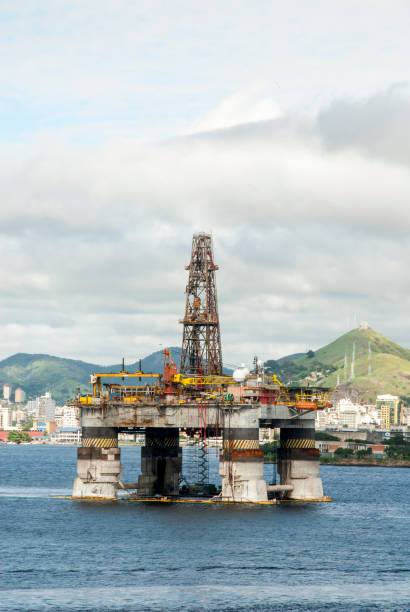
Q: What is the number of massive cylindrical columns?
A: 4